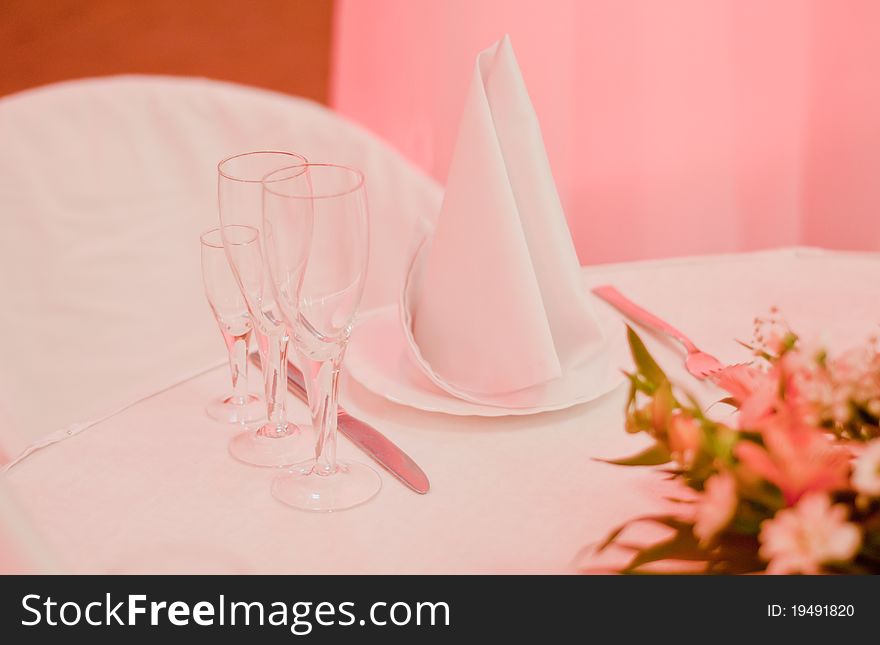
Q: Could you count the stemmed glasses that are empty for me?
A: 3